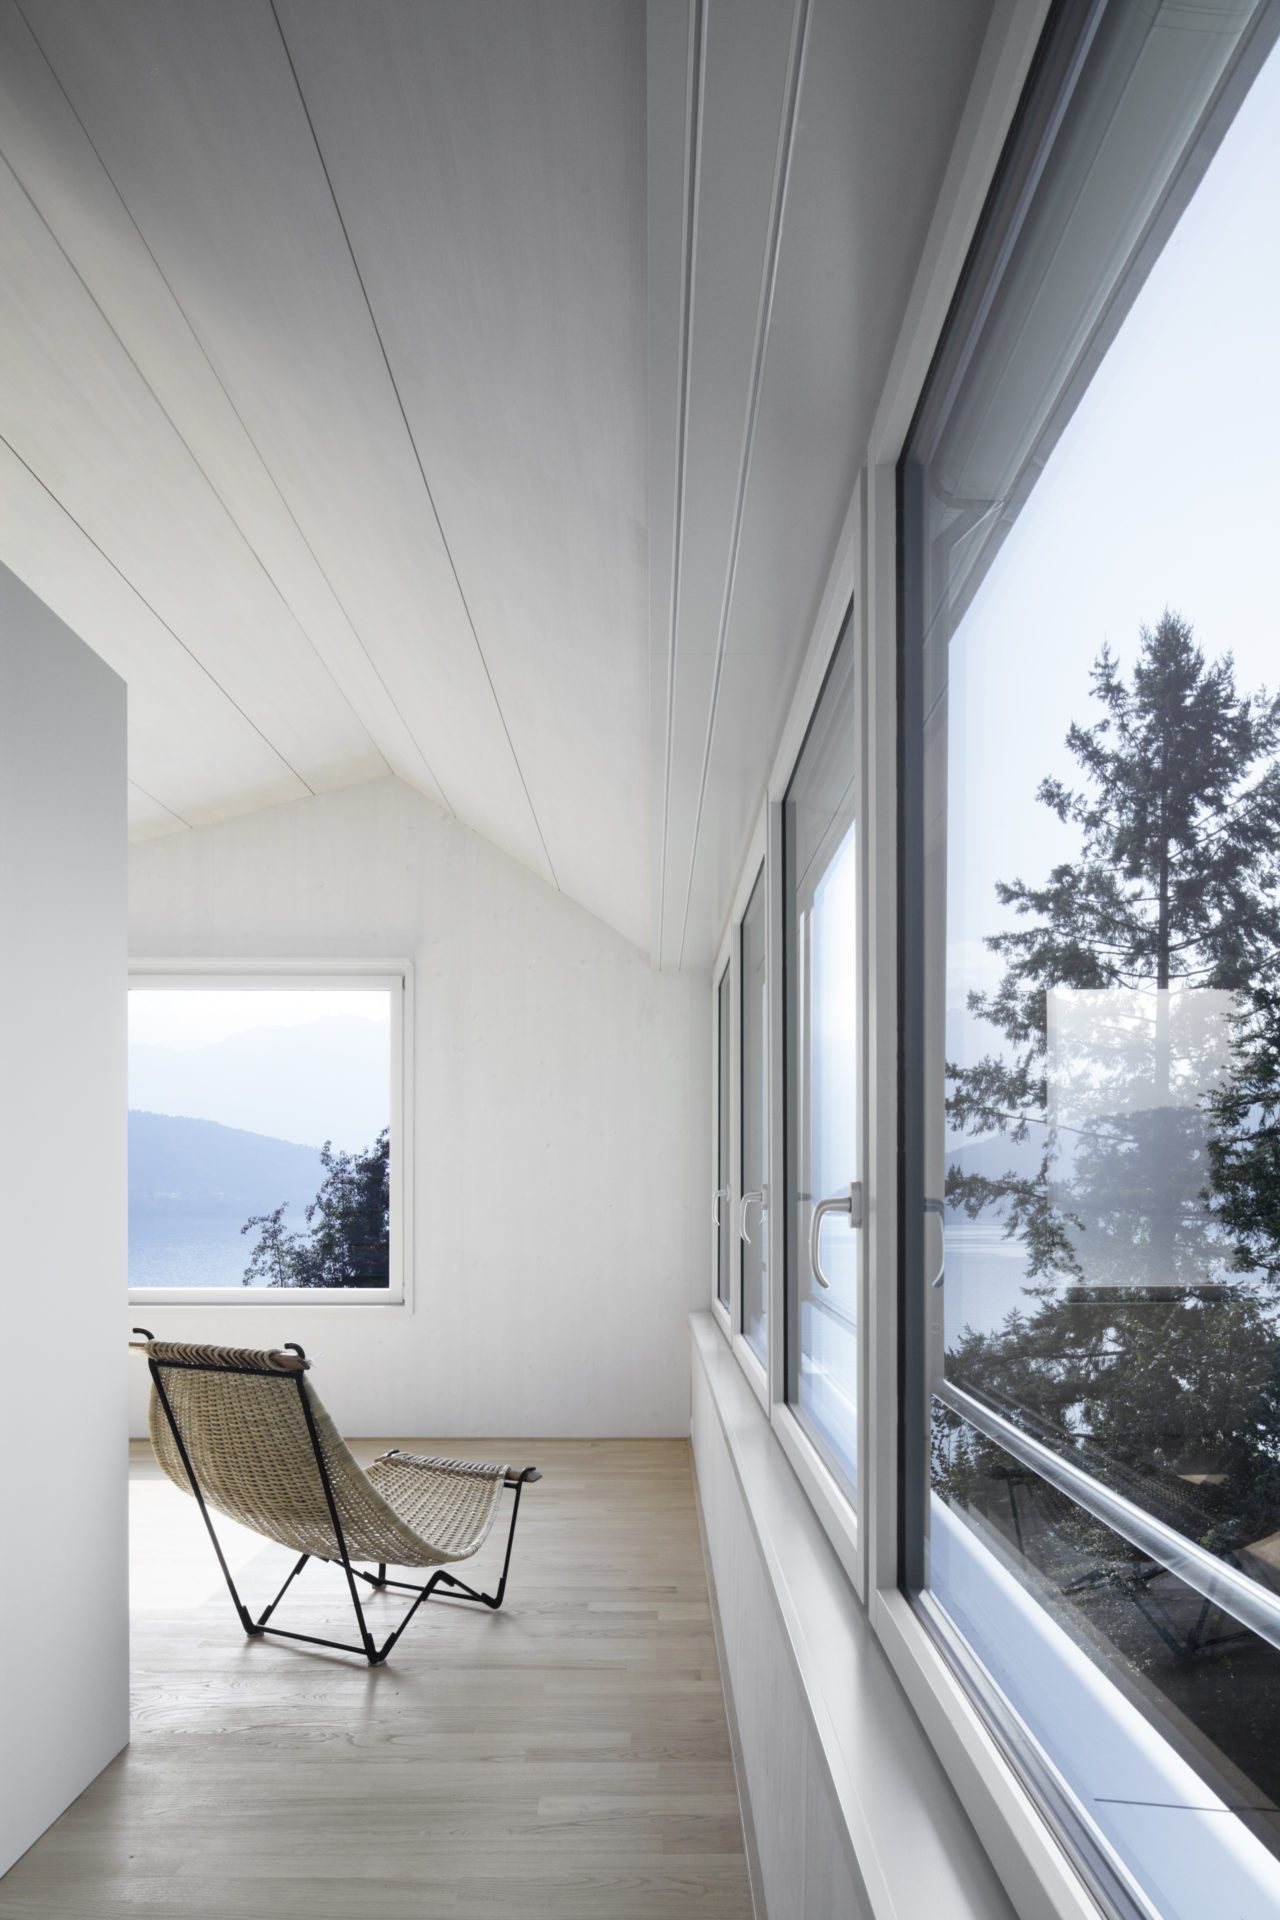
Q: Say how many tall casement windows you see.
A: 4